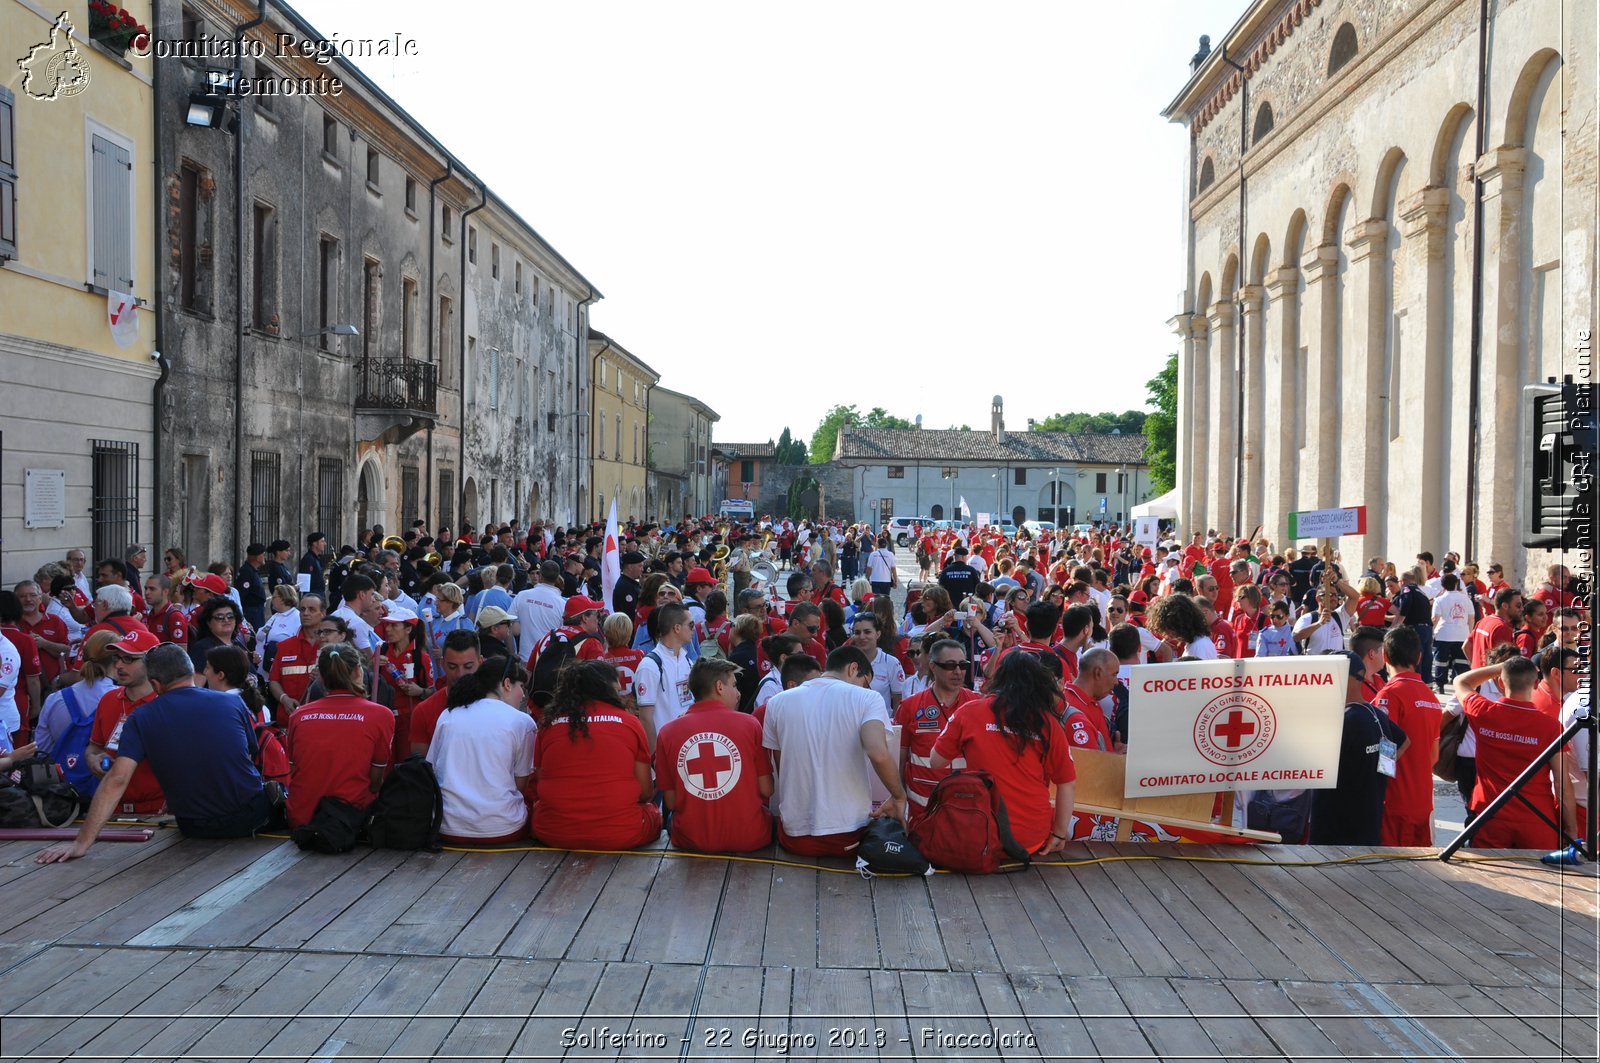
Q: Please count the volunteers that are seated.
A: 7